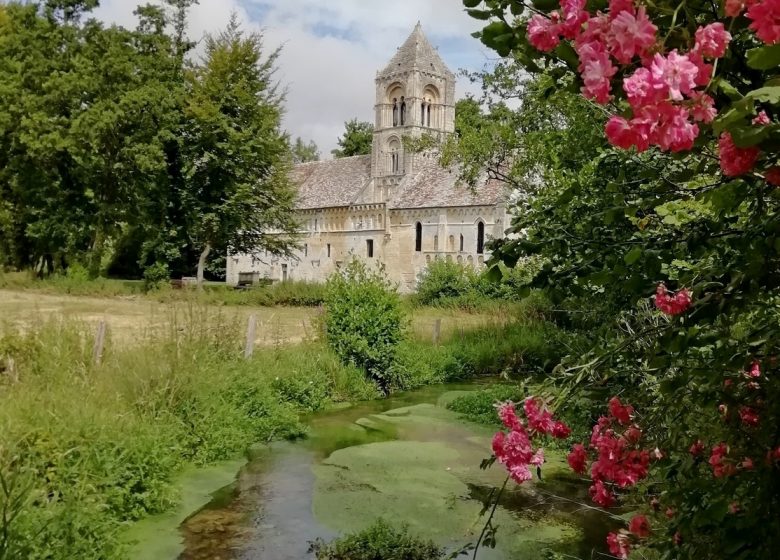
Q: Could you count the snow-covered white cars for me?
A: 0